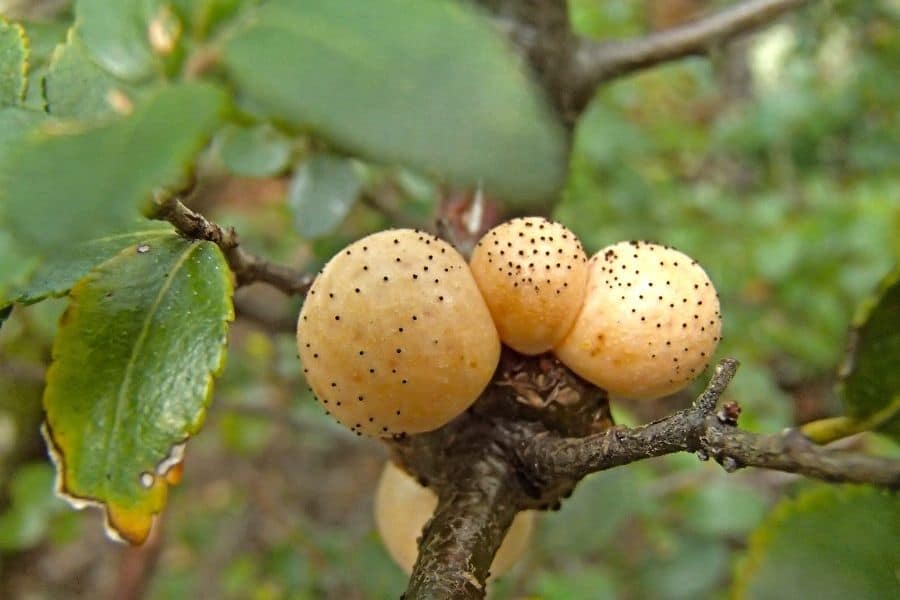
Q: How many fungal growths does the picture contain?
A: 4